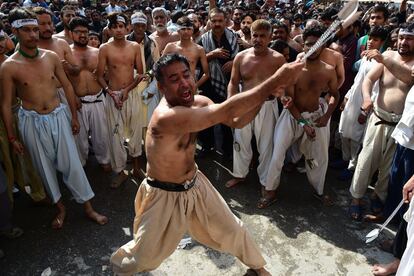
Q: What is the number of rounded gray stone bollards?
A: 0